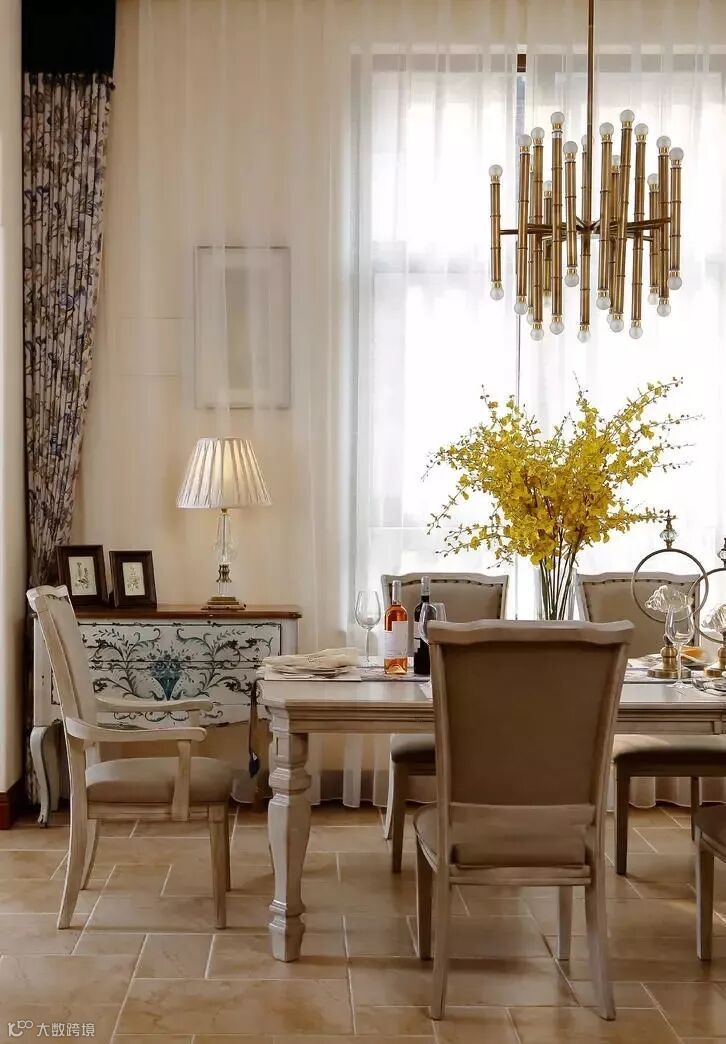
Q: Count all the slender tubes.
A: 15